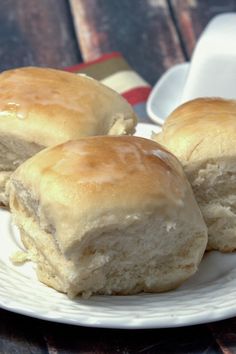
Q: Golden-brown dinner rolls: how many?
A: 3